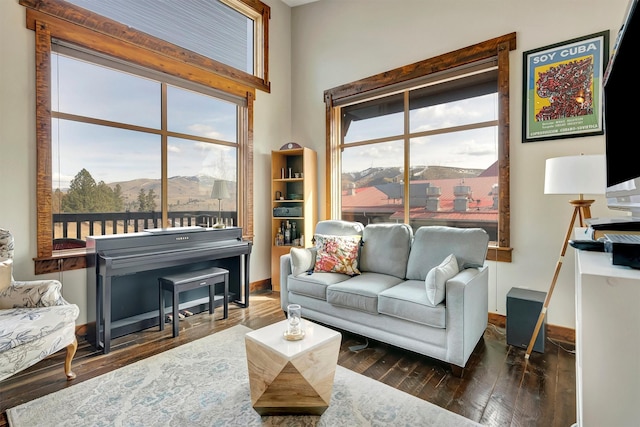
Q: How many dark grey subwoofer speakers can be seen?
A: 1